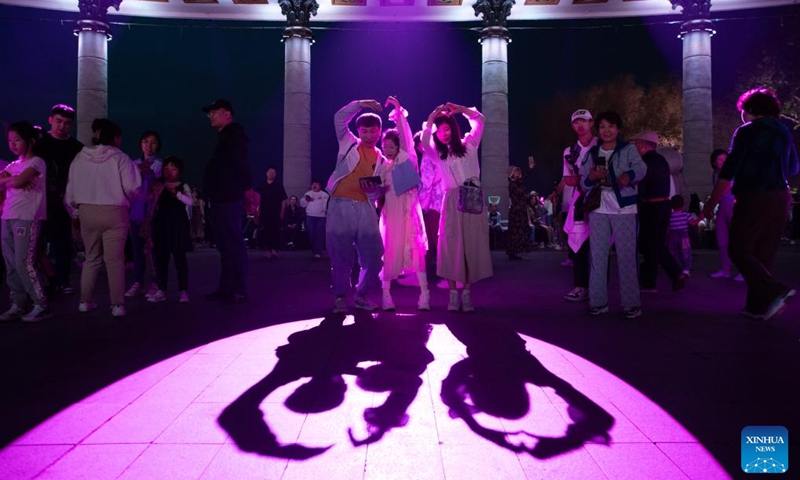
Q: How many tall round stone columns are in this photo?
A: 4